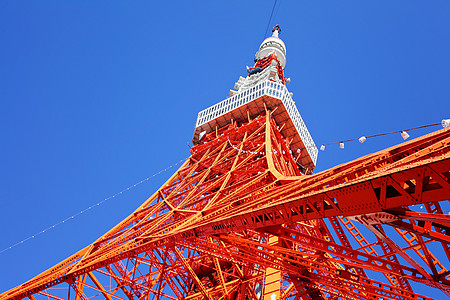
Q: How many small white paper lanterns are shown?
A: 5